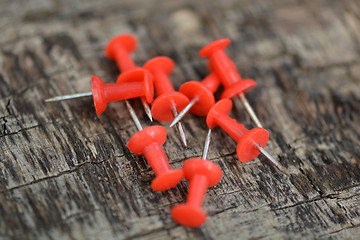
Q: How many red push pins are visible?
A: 8